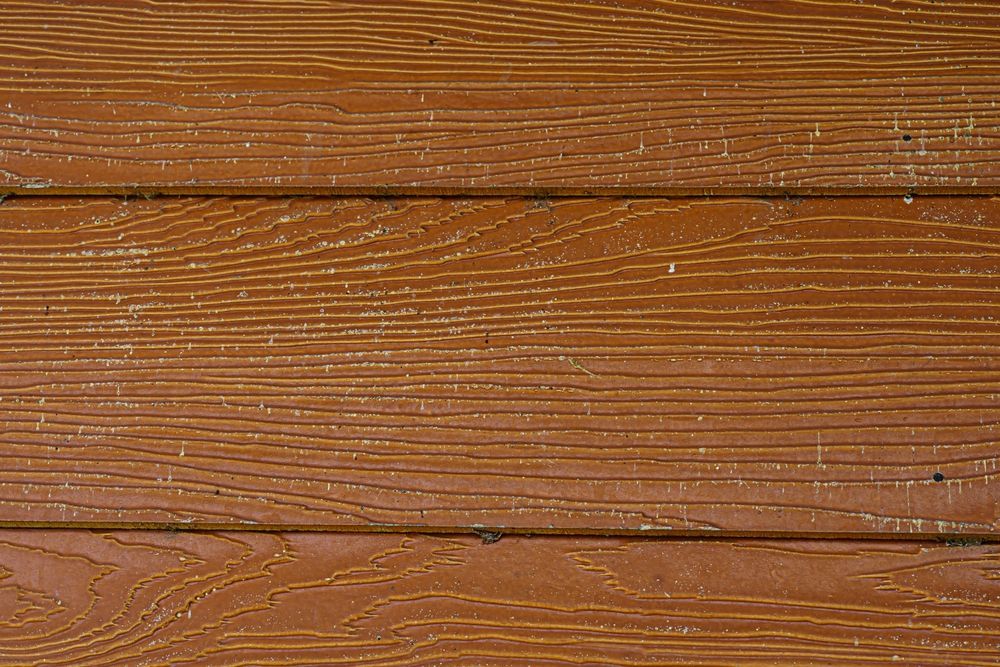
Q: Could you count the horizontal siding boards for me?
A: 3